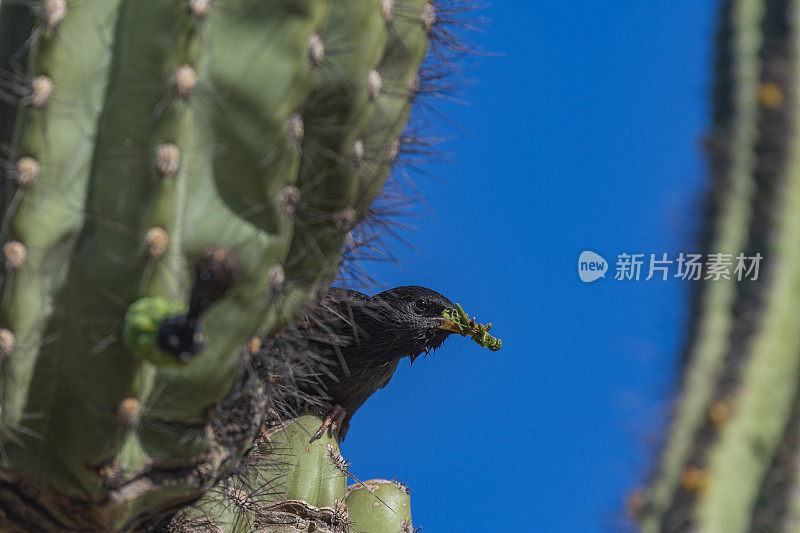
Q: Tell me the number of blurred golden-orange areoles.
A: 4